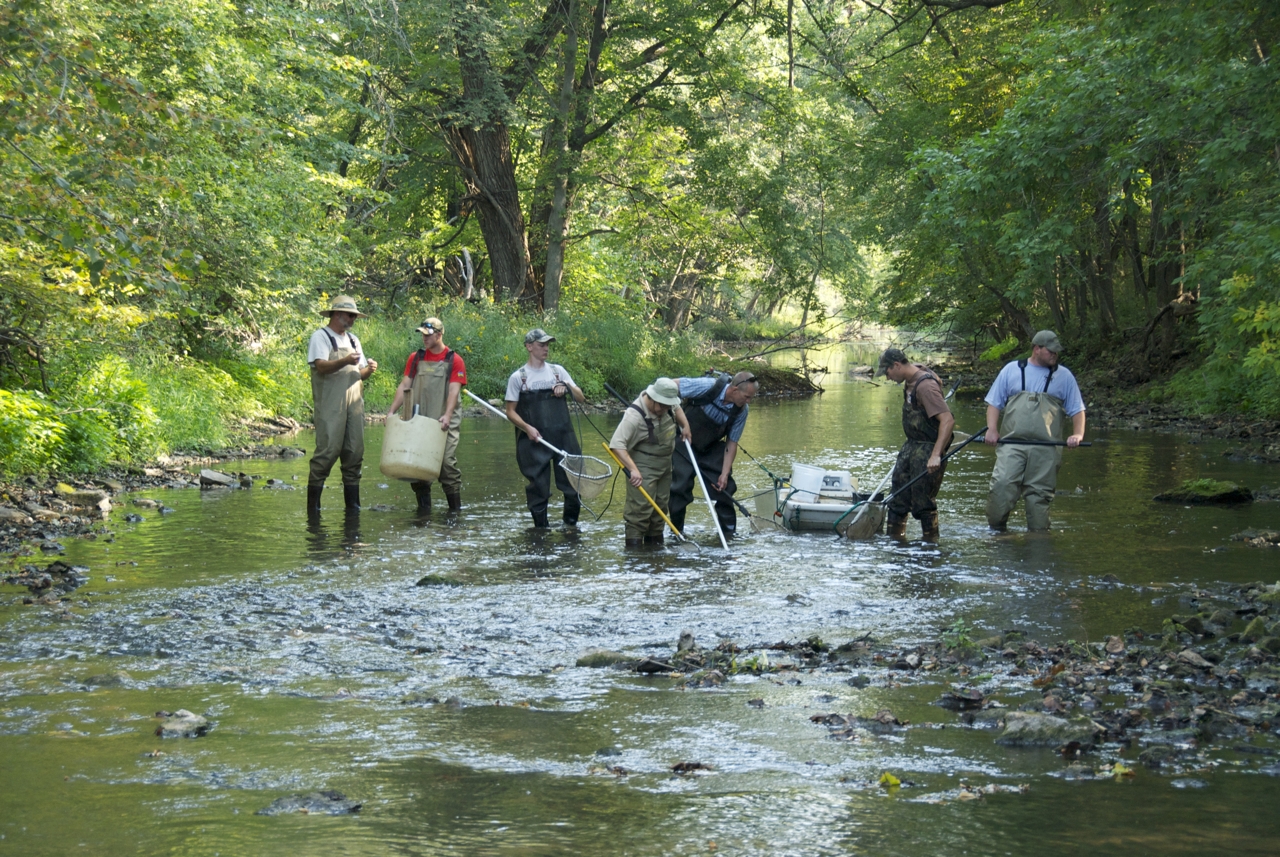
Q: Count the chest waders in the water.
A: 7